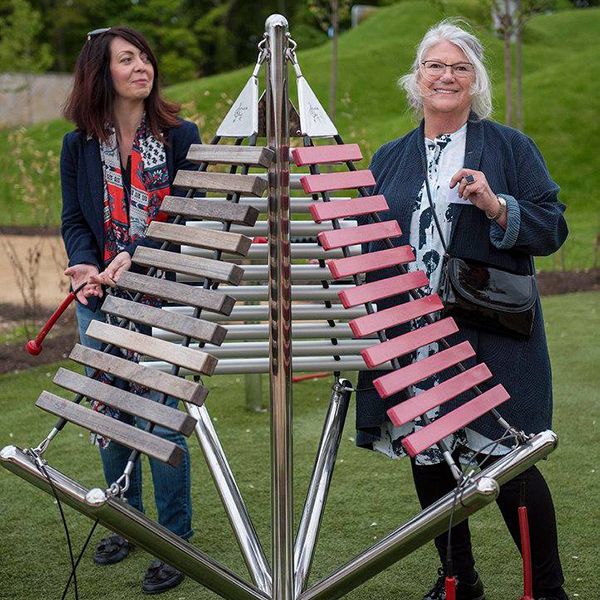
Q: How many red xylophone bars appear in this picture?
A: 11